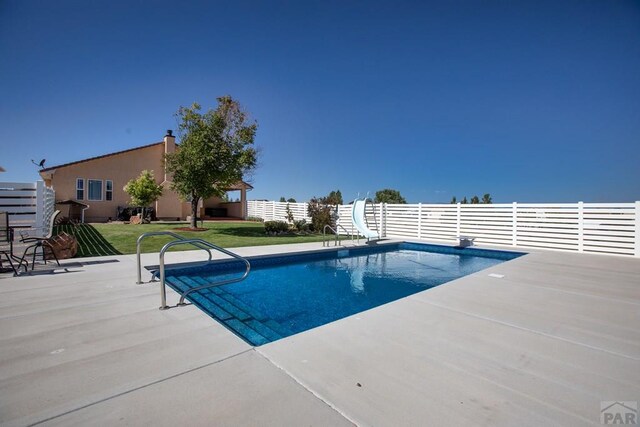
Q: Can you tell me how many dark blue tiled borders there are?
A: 1